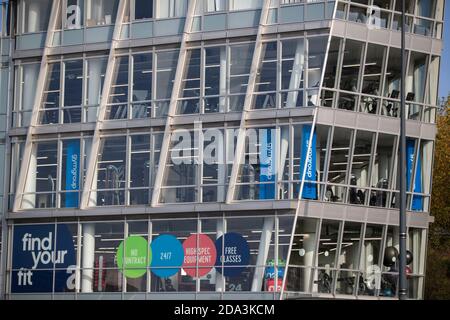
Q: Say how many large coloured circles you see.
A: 4